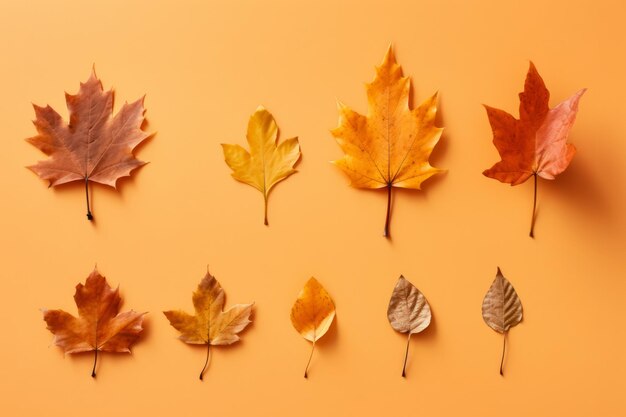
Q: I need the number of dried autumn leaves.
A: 9